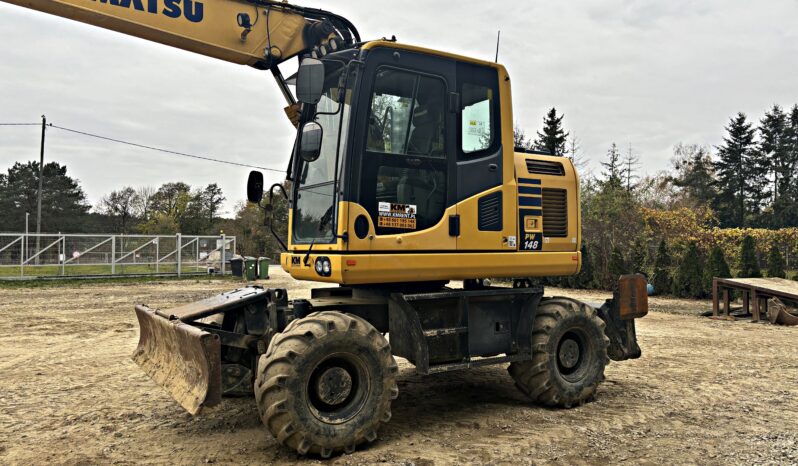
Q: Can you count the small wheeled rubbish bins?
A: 3